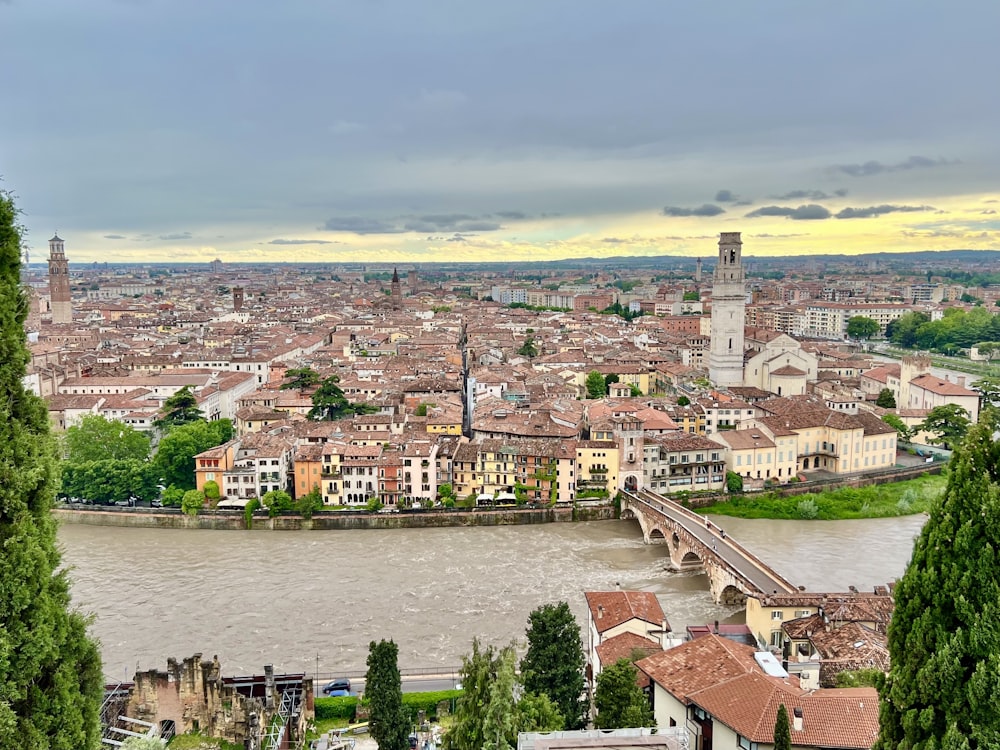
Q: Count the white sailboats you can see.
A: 0